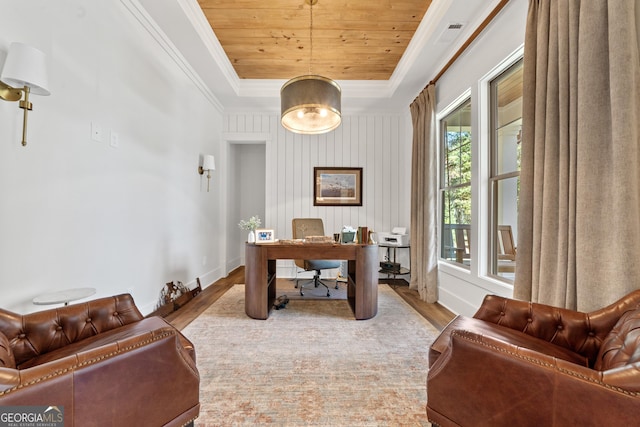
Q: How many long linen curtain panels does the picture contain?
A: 2